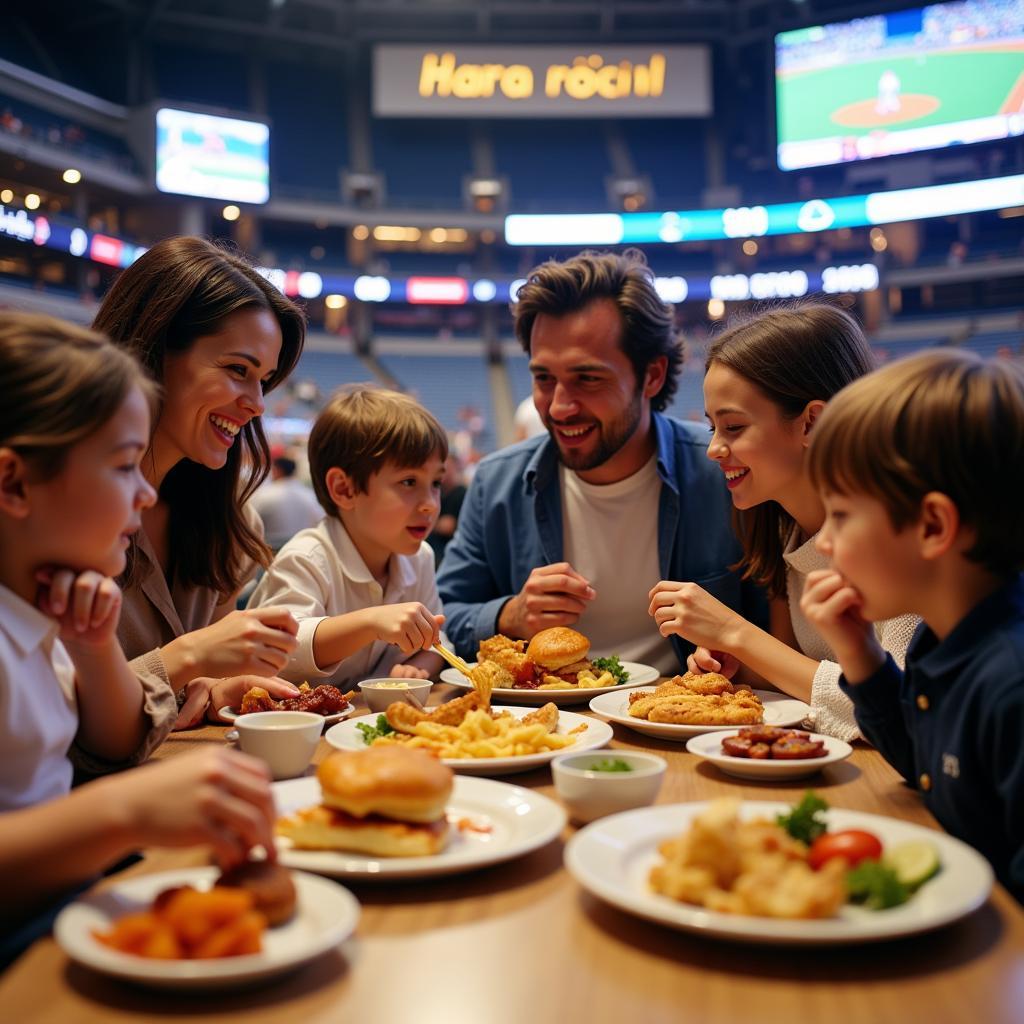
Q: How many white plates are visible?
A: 8